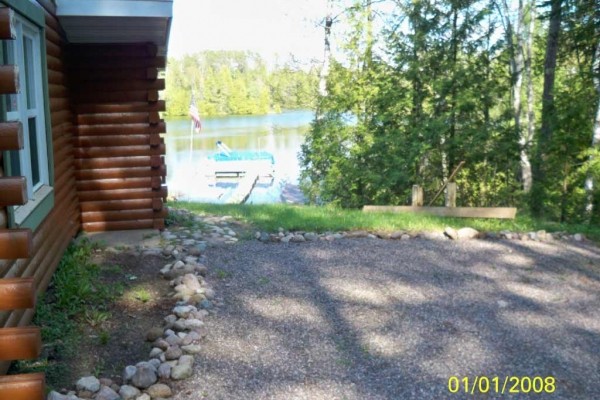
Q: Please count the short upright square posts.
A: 2